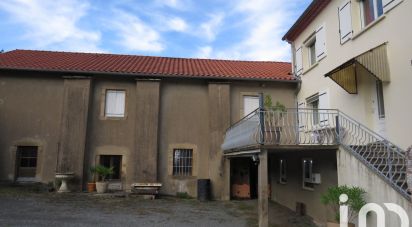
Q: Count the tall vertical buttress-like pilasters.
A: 3